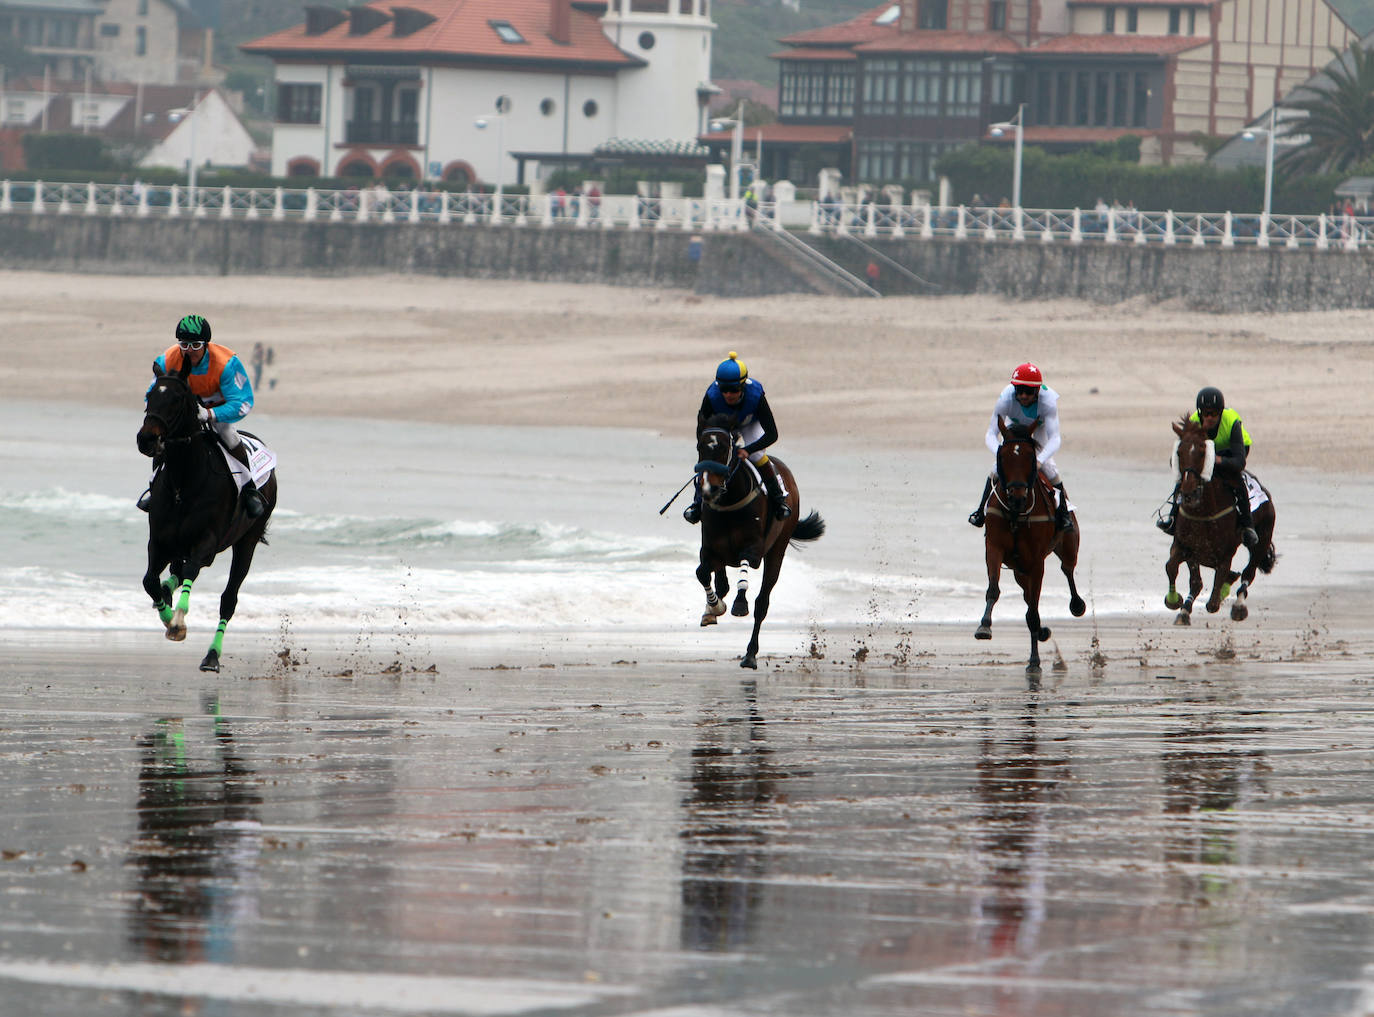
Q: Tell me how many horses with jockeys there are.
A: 4